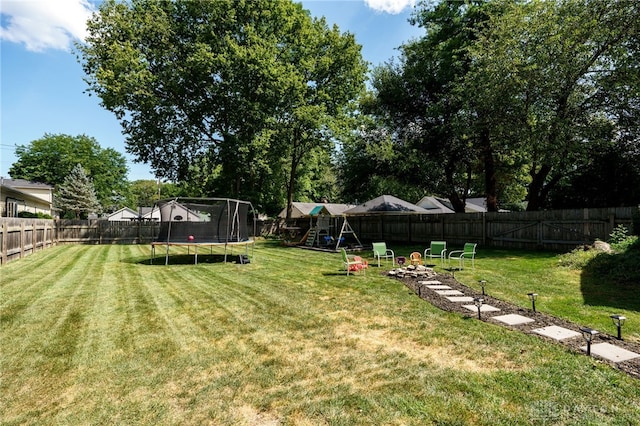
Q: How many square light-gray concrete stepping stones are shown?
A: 8